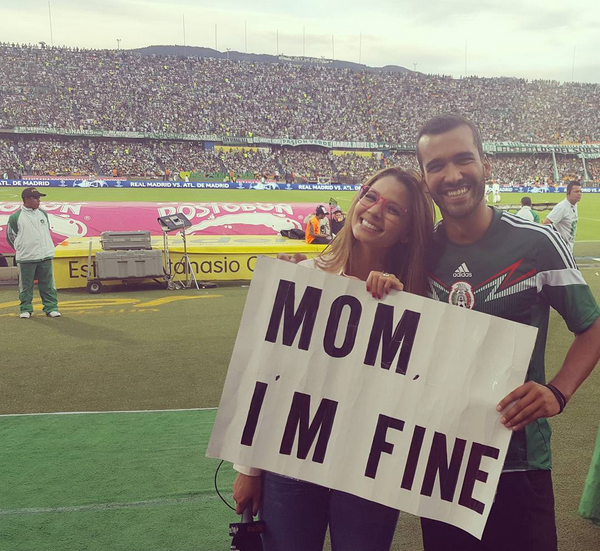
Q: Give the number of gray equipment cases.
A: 2